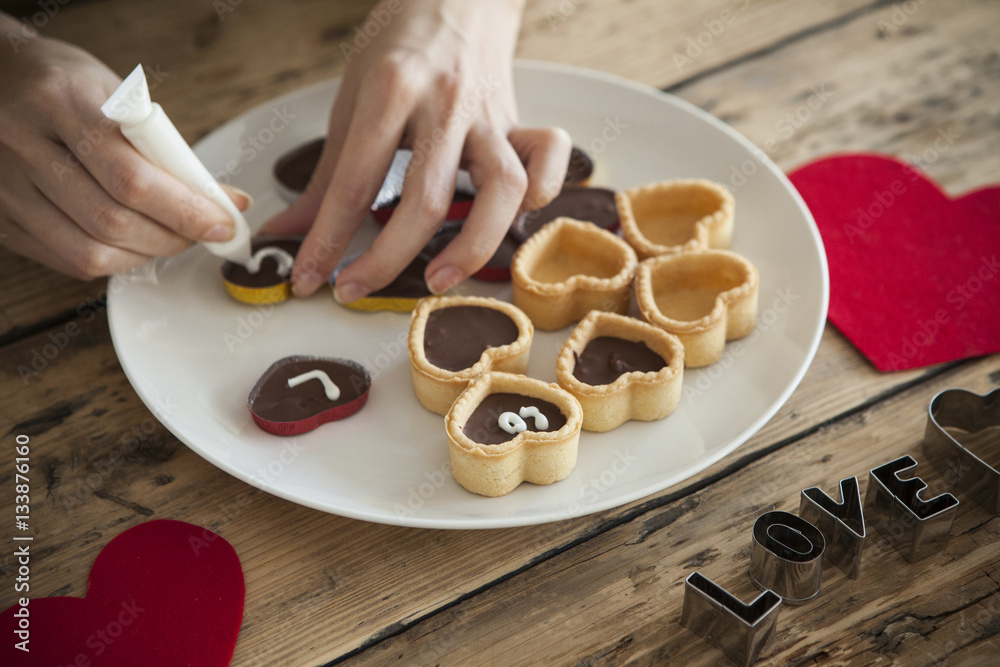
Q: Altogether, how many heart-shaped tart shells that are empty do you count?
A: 3